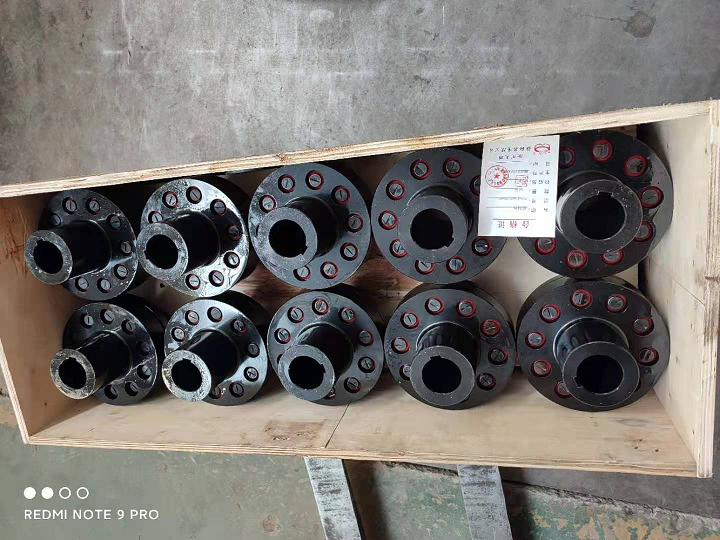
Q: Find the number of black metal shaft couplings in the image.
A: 10